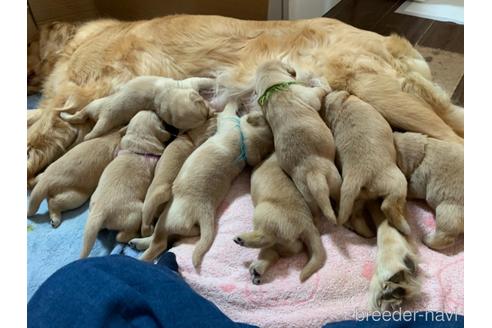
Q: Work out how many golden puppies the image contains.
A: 9